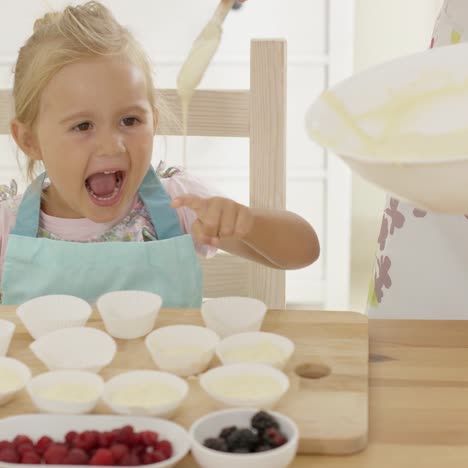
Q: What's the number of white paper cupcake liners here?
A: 11